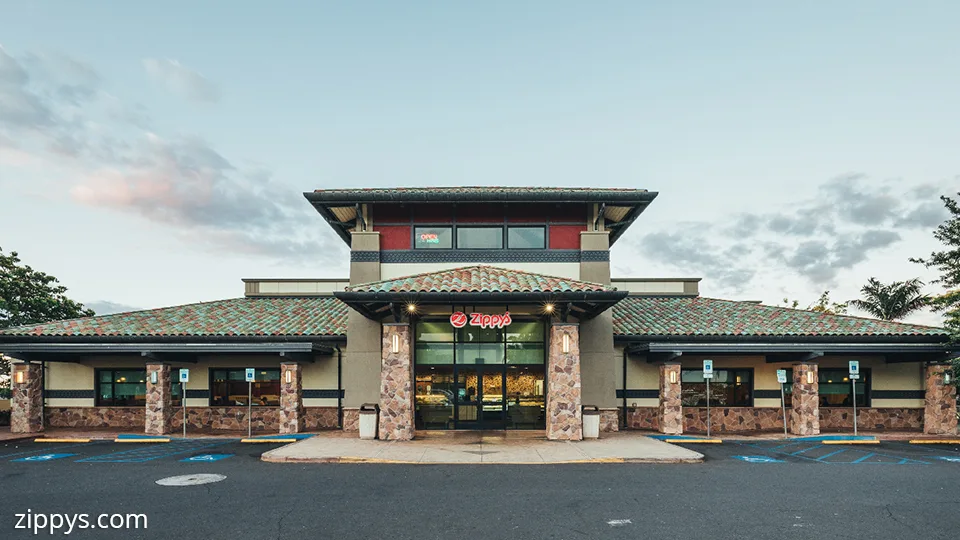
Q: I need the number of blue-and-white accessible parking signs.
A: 4